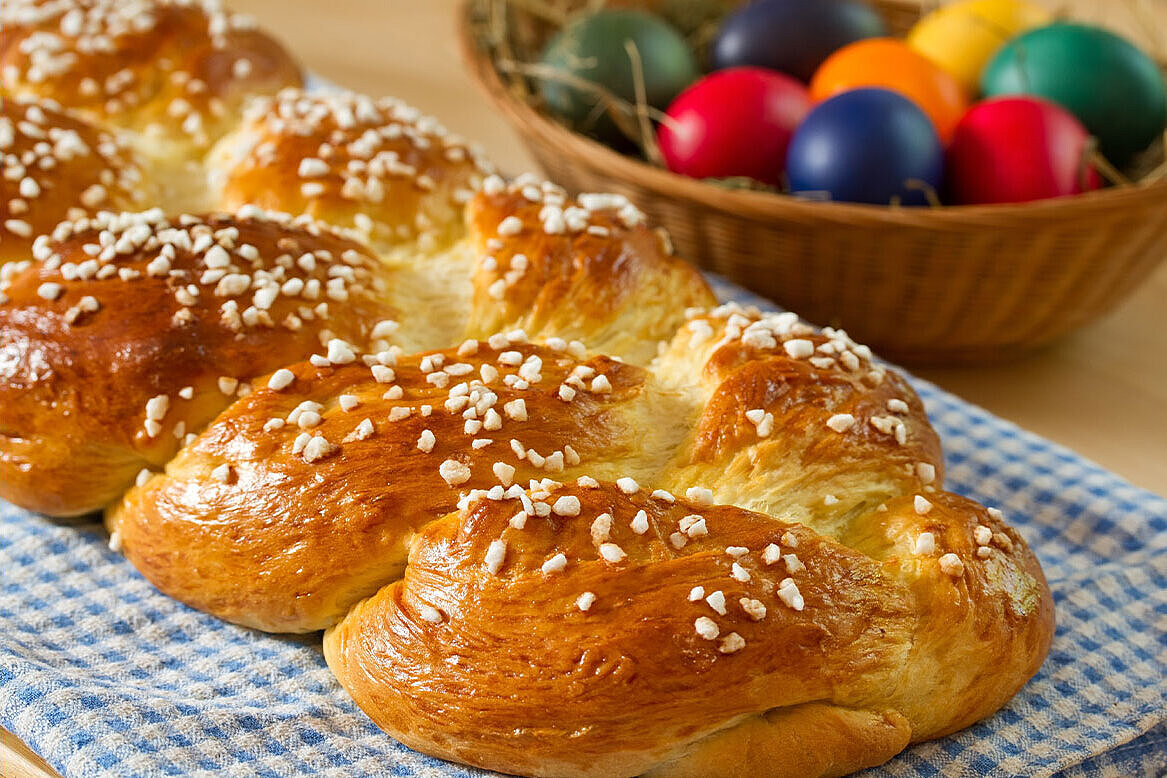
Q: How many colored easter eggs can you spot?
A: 8